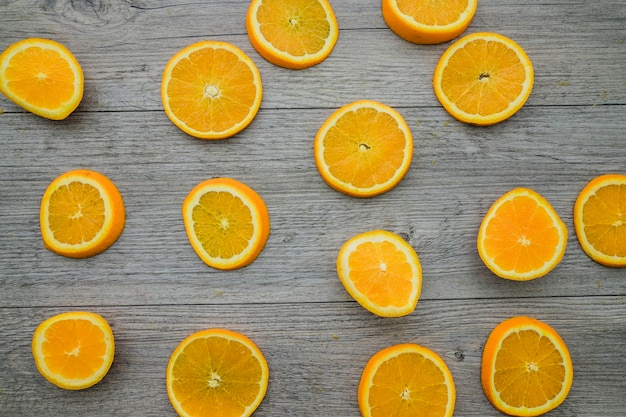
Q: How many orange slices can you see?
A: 15